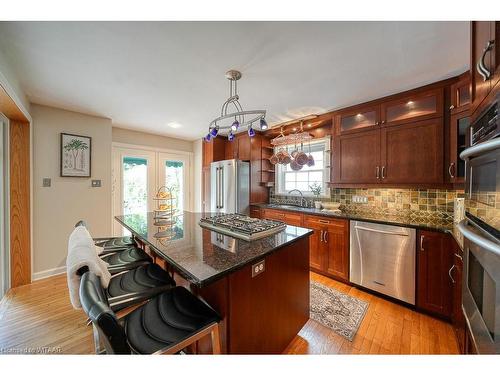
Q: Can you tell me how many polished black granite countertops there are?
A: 2